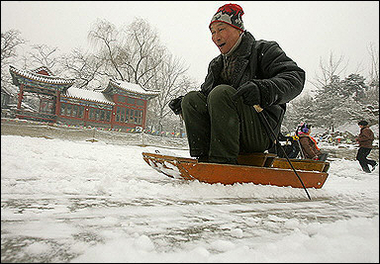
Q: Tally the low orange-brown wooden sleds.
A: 1